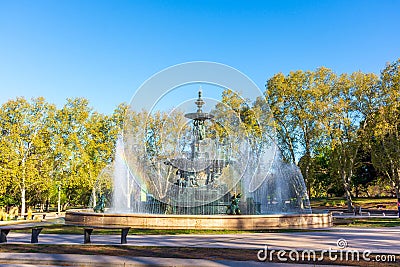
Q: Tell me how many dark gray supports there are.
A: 4